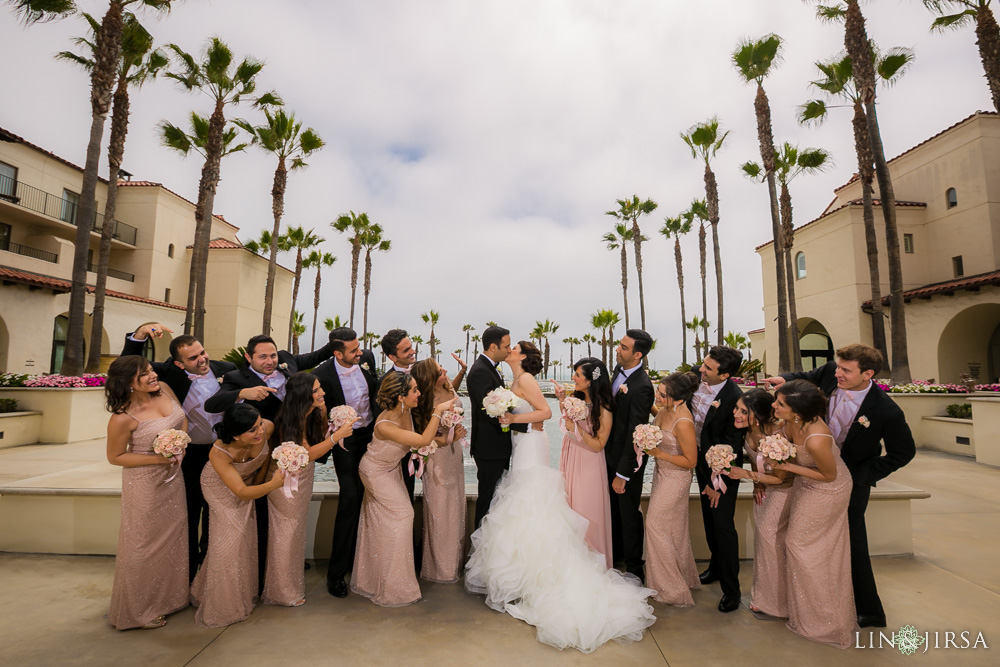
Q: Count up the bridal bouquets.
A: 10